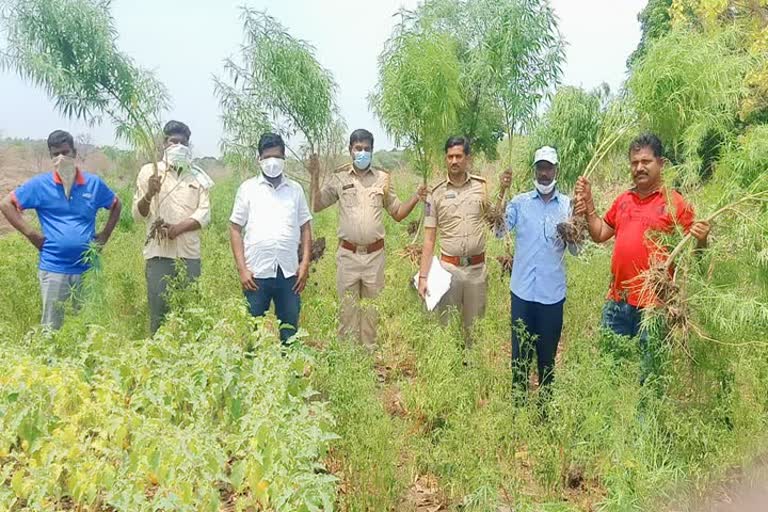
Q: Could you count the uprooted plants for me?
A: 6